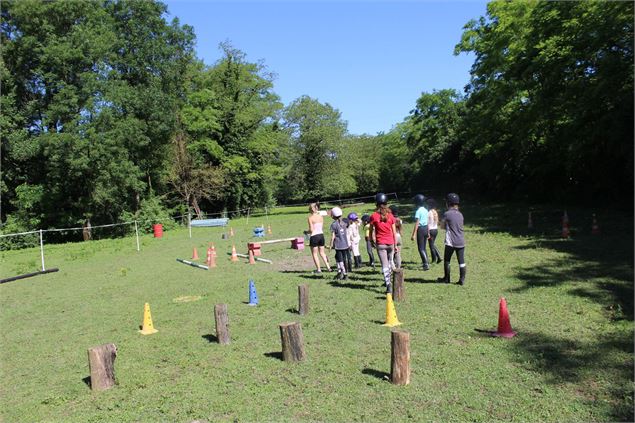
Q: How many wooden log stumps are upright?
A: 6